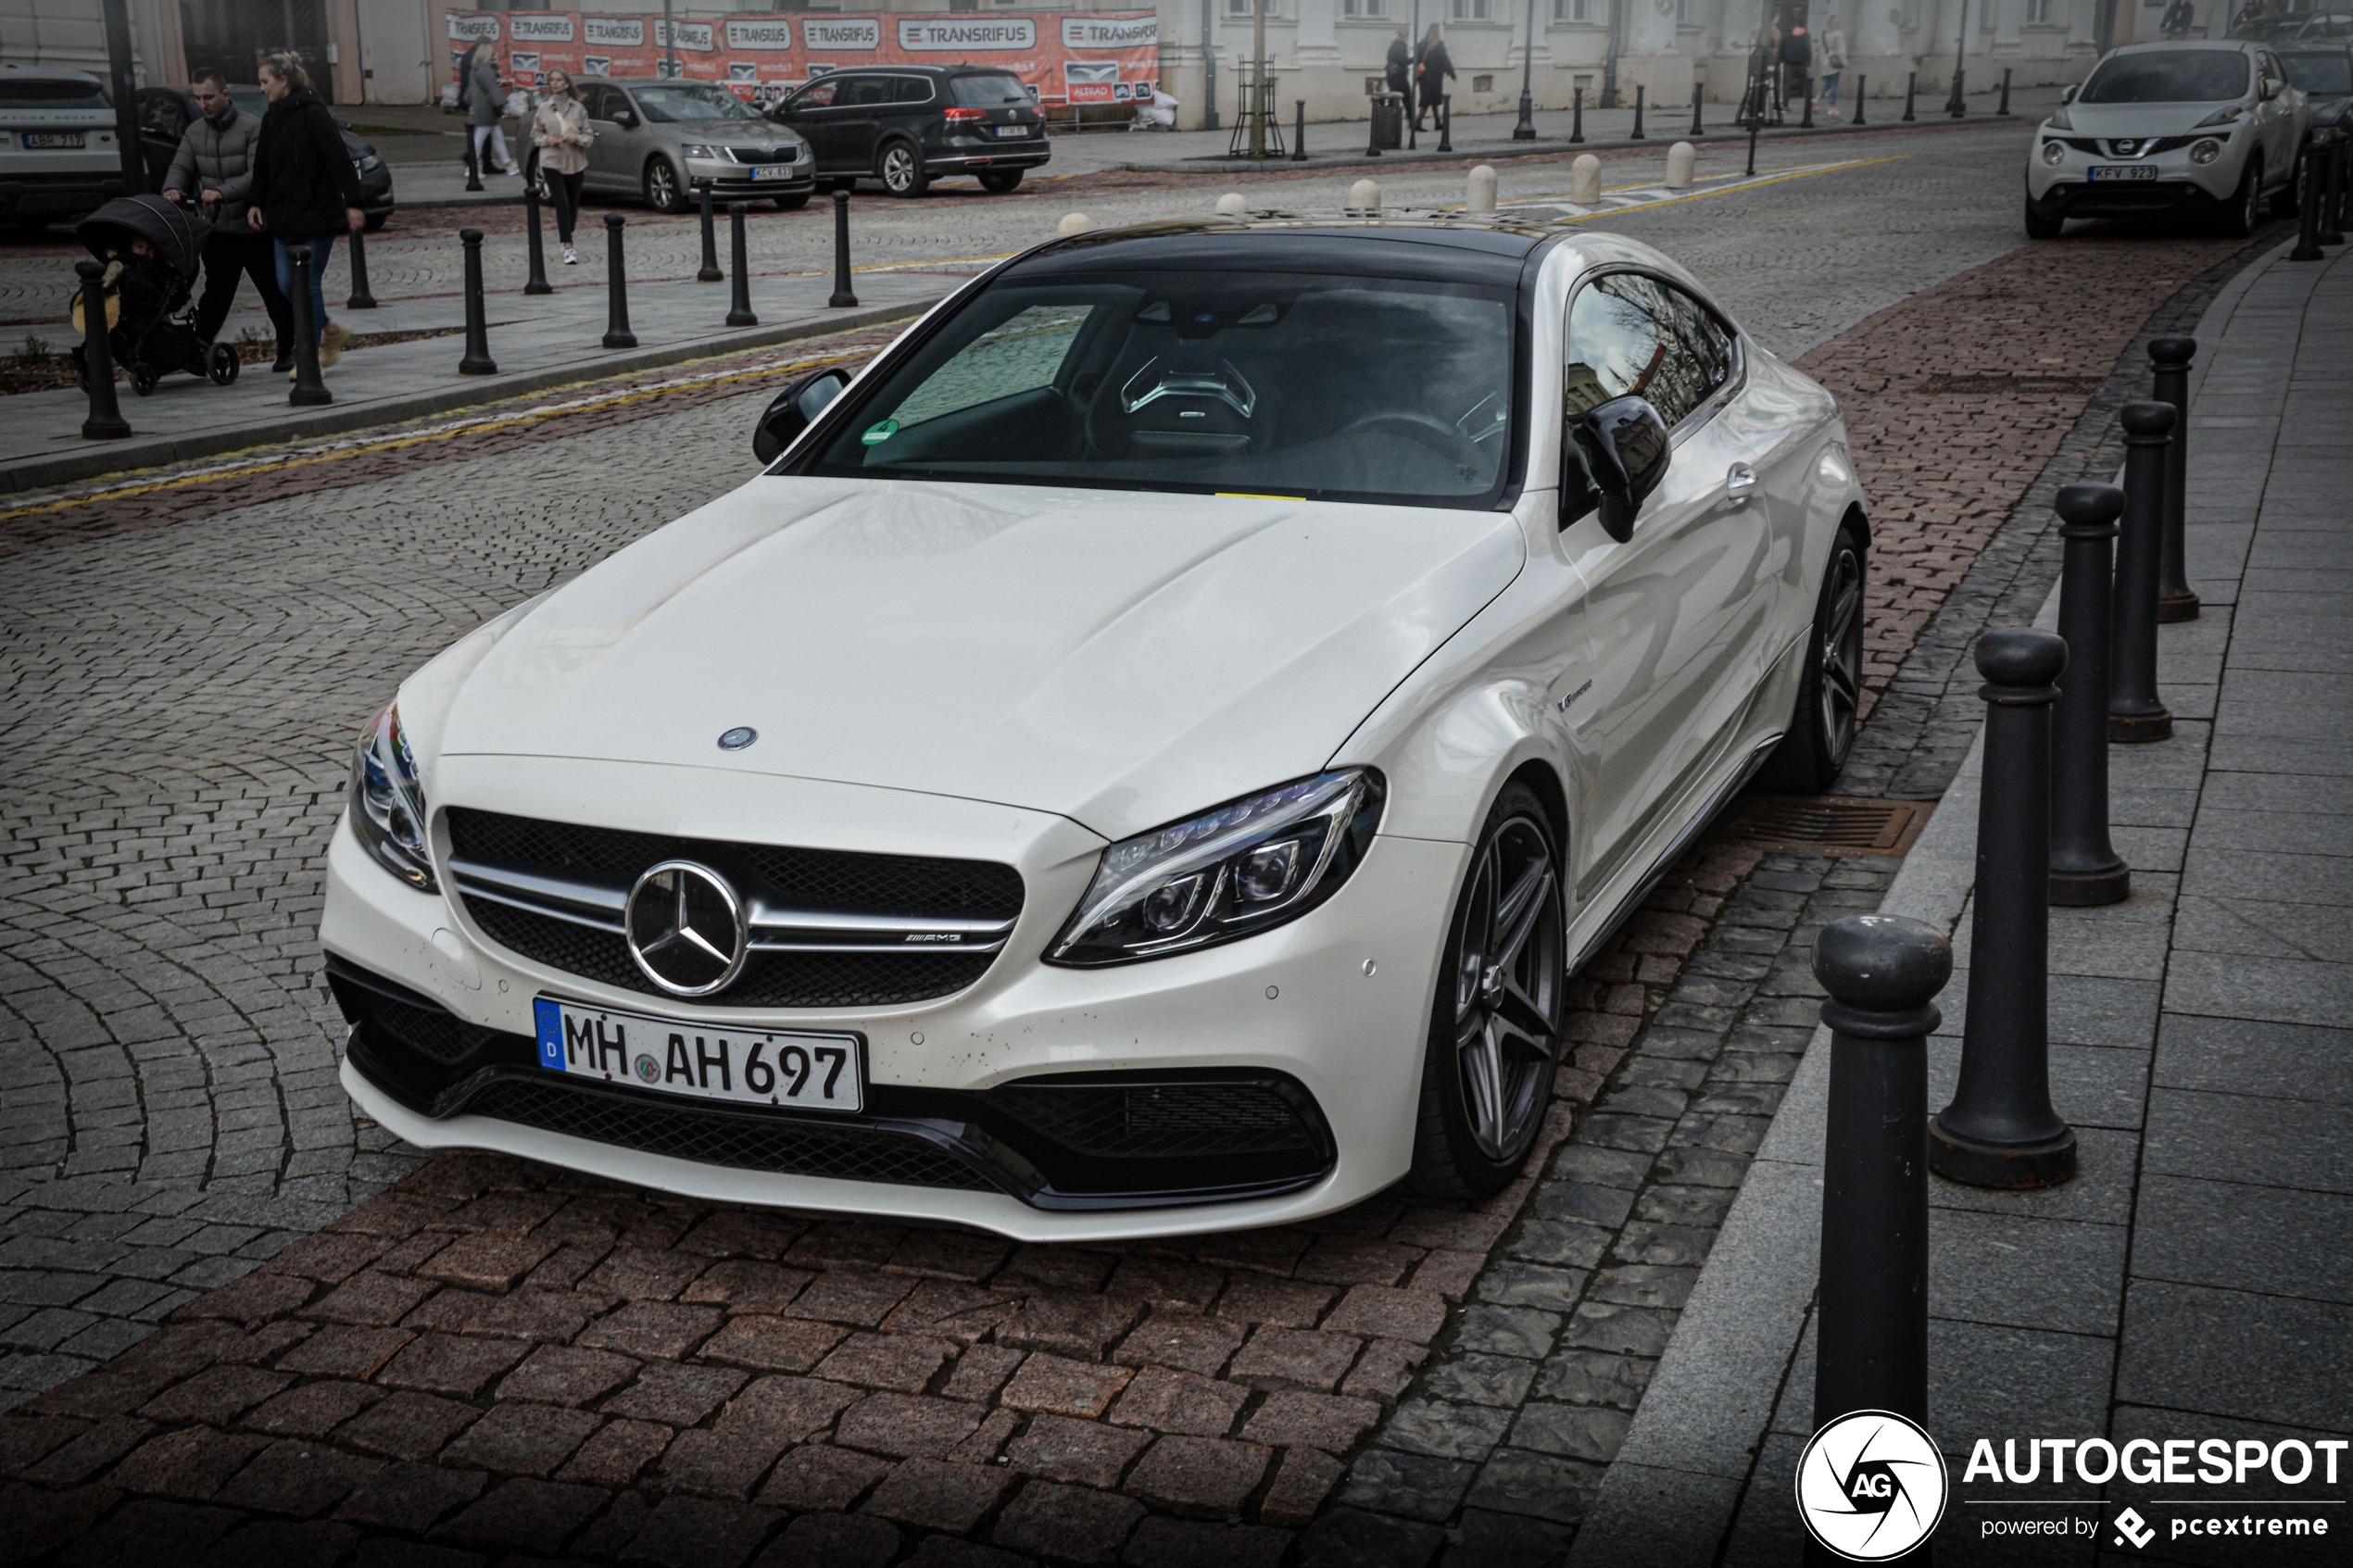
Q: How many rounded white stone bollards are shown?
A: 6